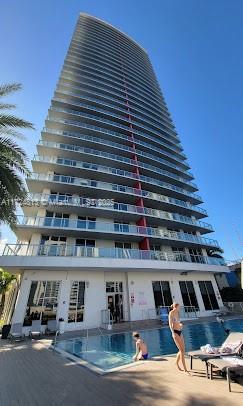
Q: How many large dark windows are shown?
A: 3